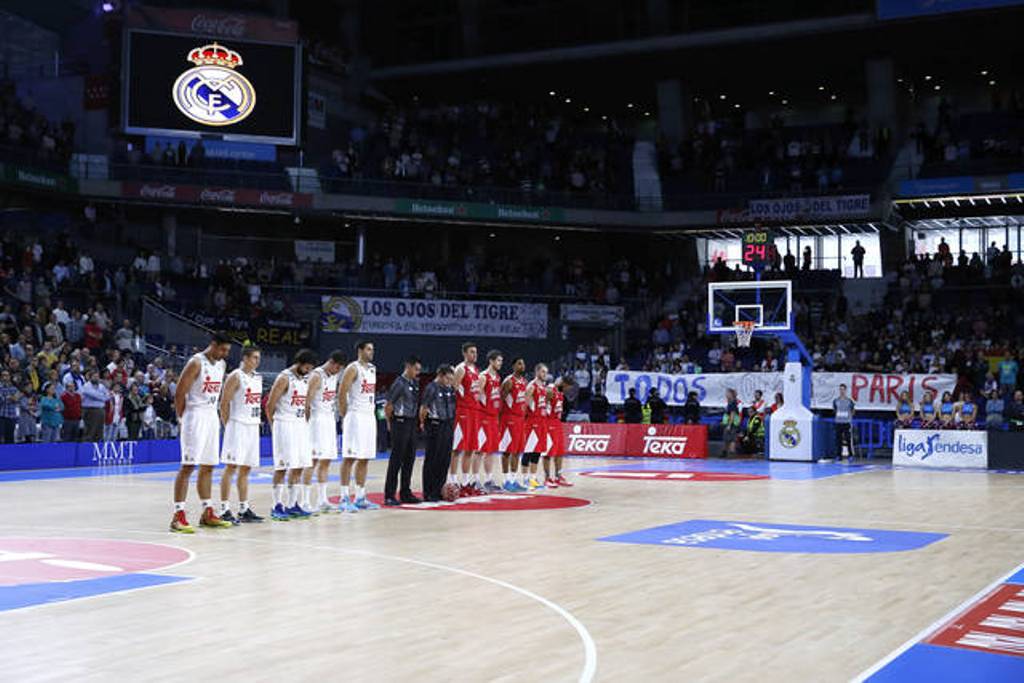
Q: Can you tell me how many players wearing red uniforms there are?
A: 5